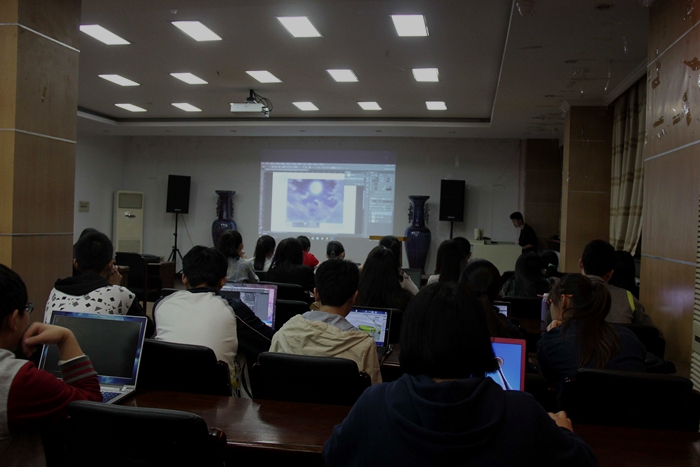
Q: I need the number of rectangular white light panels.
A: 14